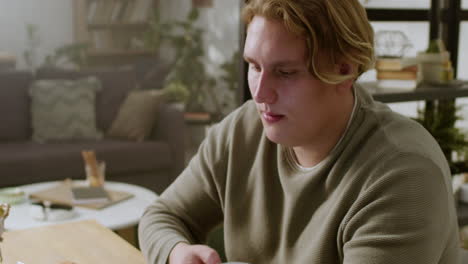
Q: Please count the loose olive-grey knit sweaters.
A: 1